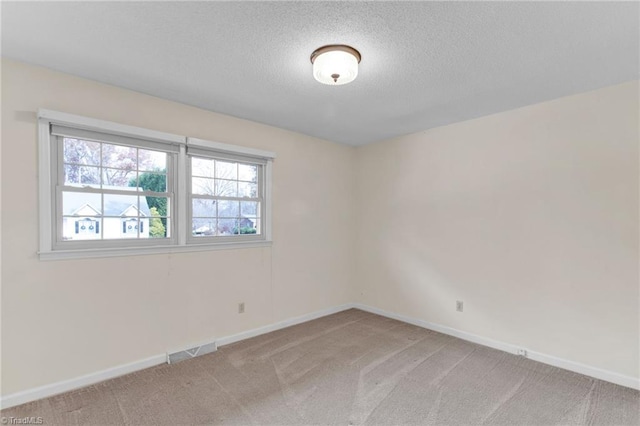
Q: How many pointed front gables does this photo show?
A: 2